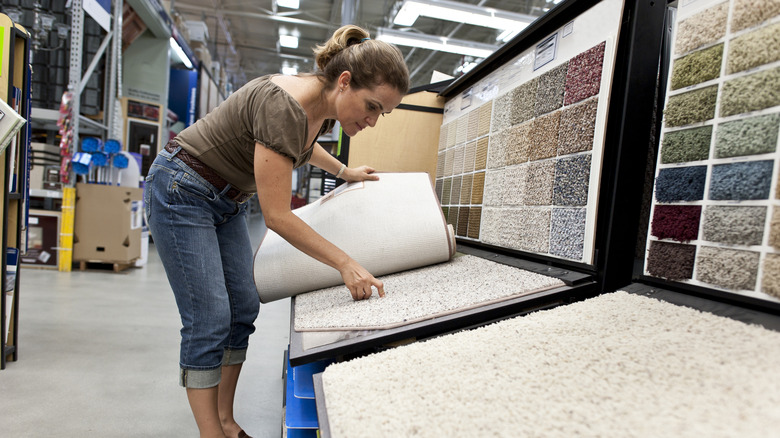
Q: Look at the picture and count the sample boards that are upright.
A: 2